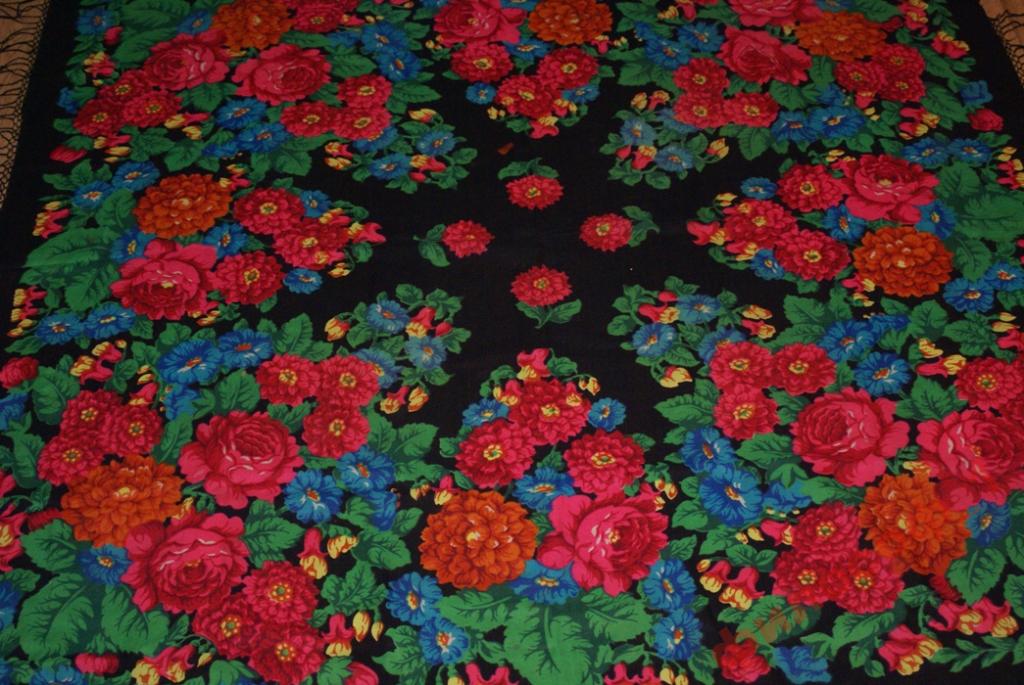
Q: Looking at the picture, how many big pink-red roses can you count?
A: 12